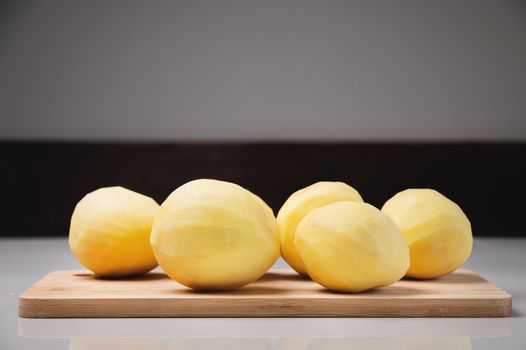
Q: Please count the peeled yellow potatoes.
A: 5